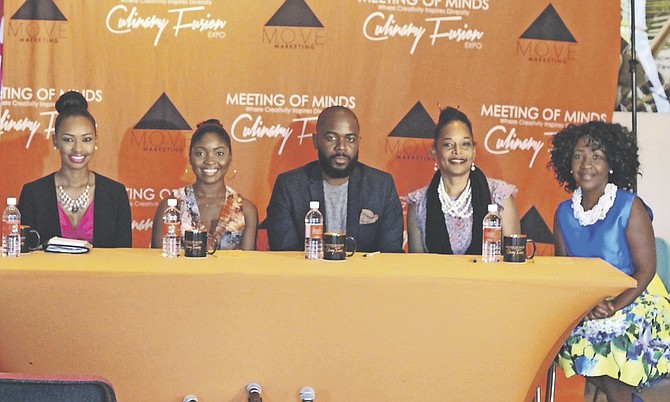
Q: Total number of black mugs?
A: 4